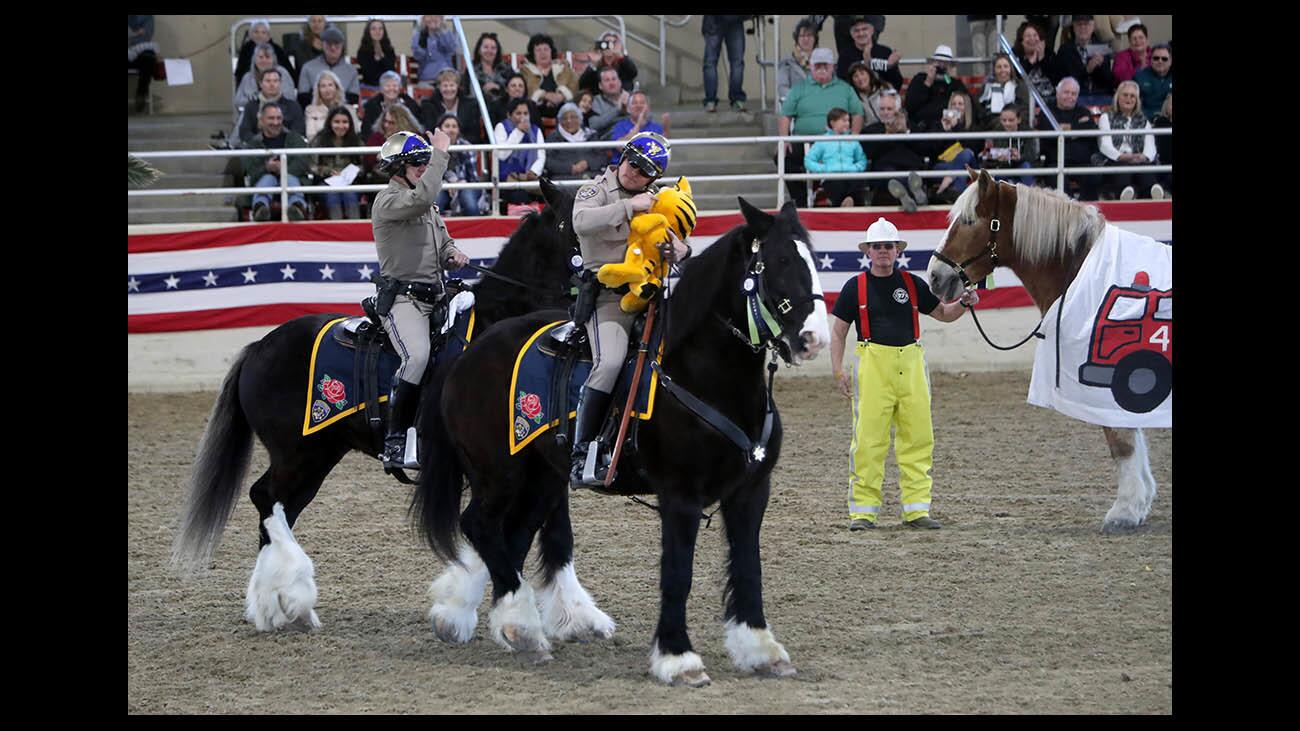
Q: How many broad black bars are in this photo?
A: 2